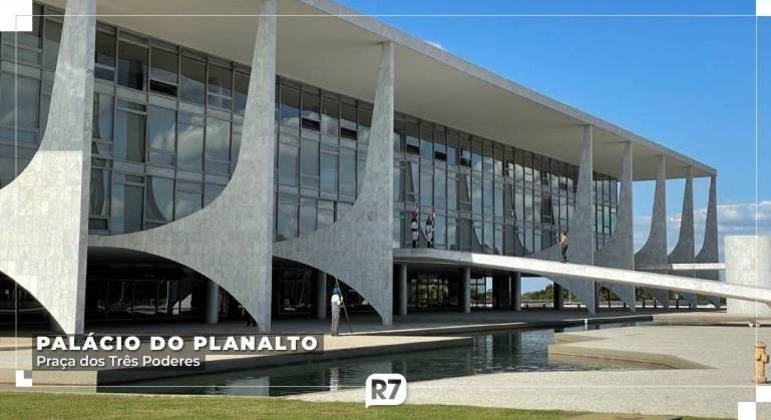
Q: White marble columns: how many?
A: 8